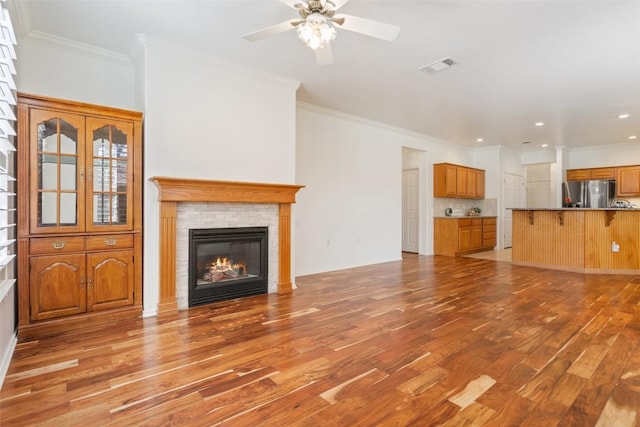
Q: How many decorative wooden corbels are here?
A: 3